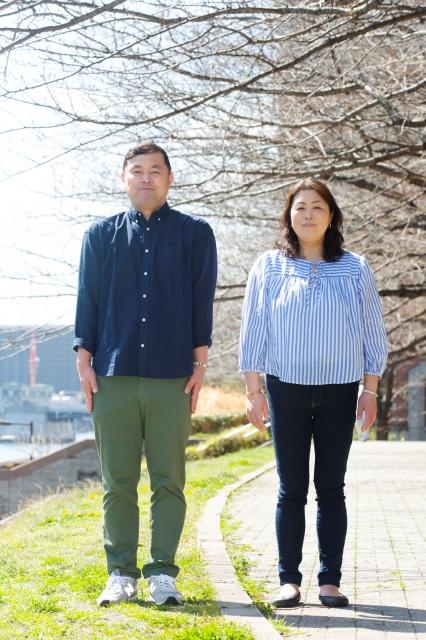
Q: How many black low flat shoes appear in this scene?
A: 2